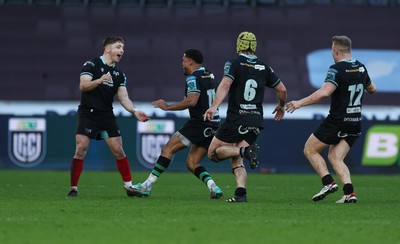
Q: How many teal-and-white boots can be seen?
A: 2